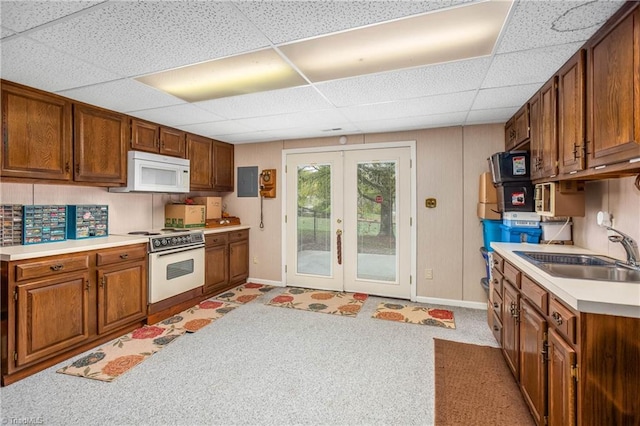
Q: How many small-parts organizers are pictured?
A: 3